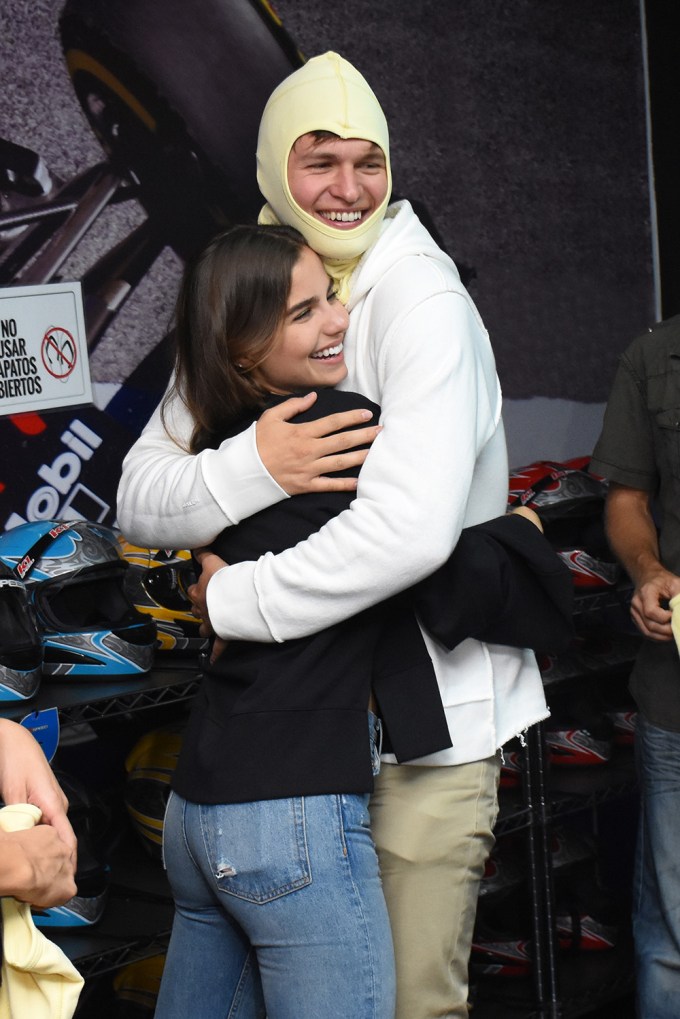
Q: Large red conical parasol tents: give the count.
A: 0